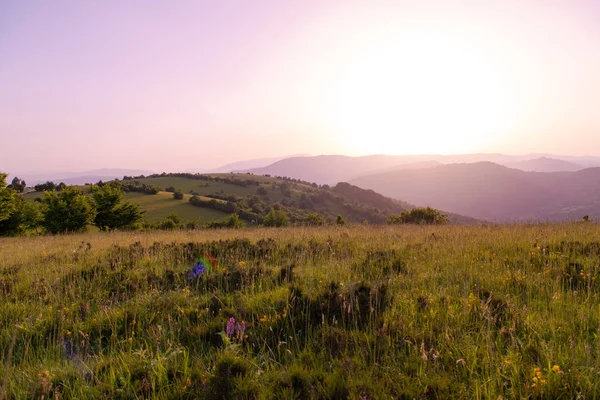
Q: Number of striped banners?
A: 0